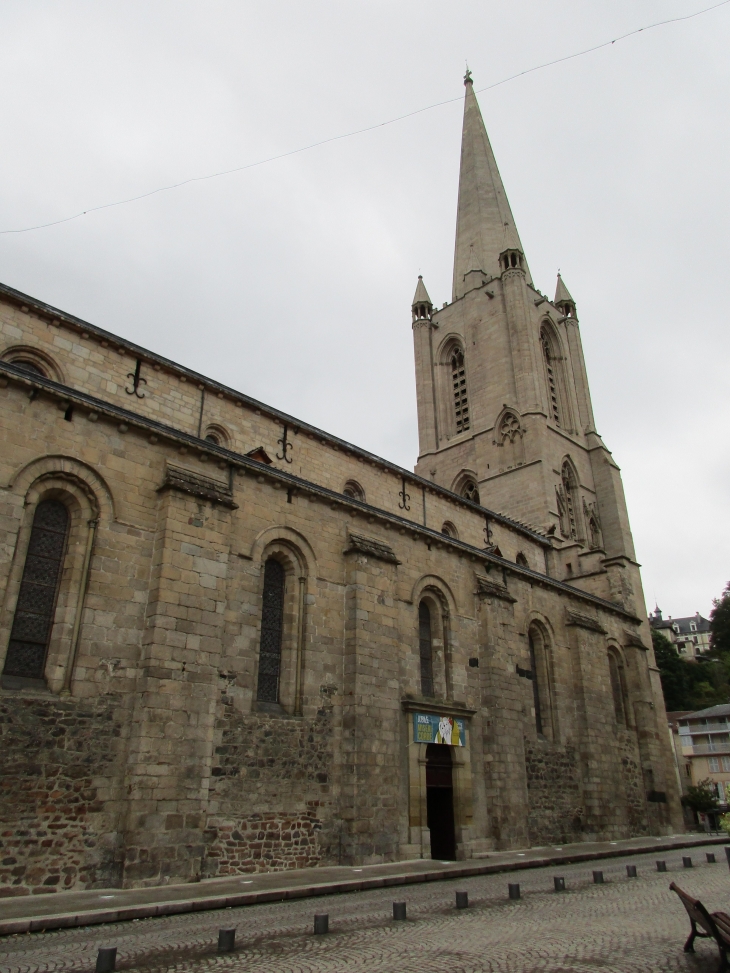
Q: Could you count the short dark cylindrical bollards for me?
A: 12